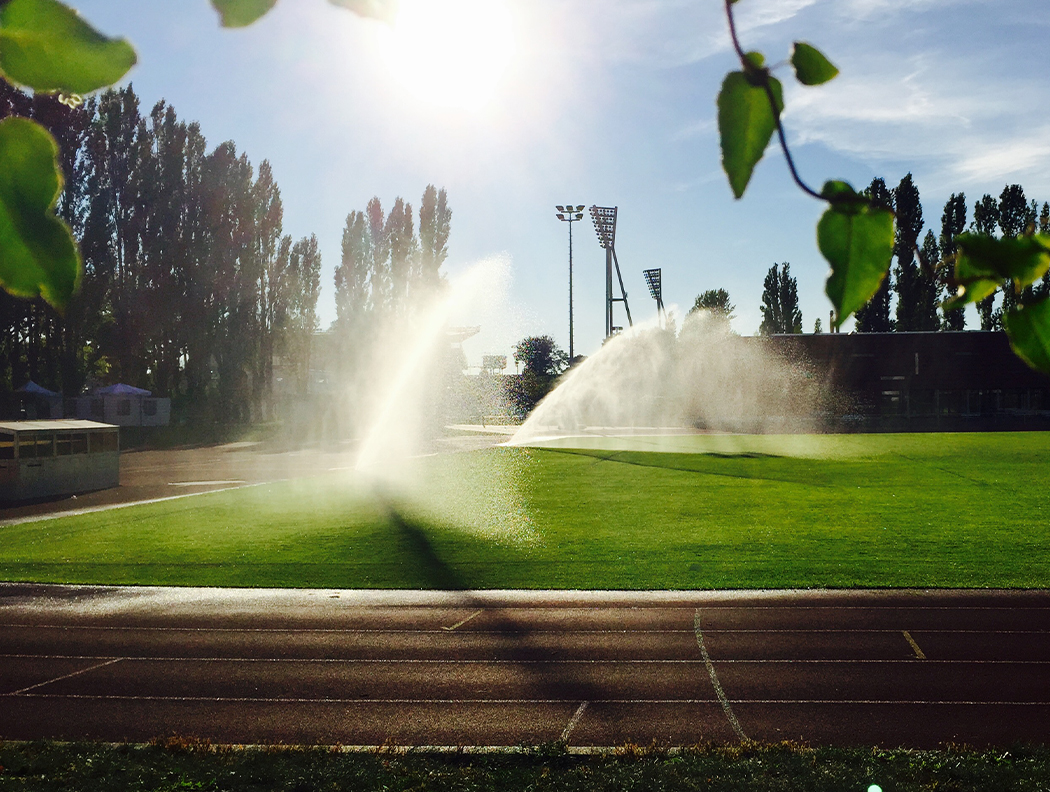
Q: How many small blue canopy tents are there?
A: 2